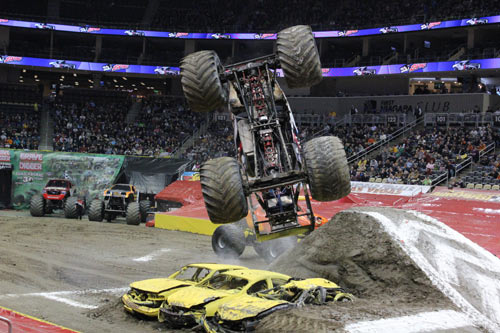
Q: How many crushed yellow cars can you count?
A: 3